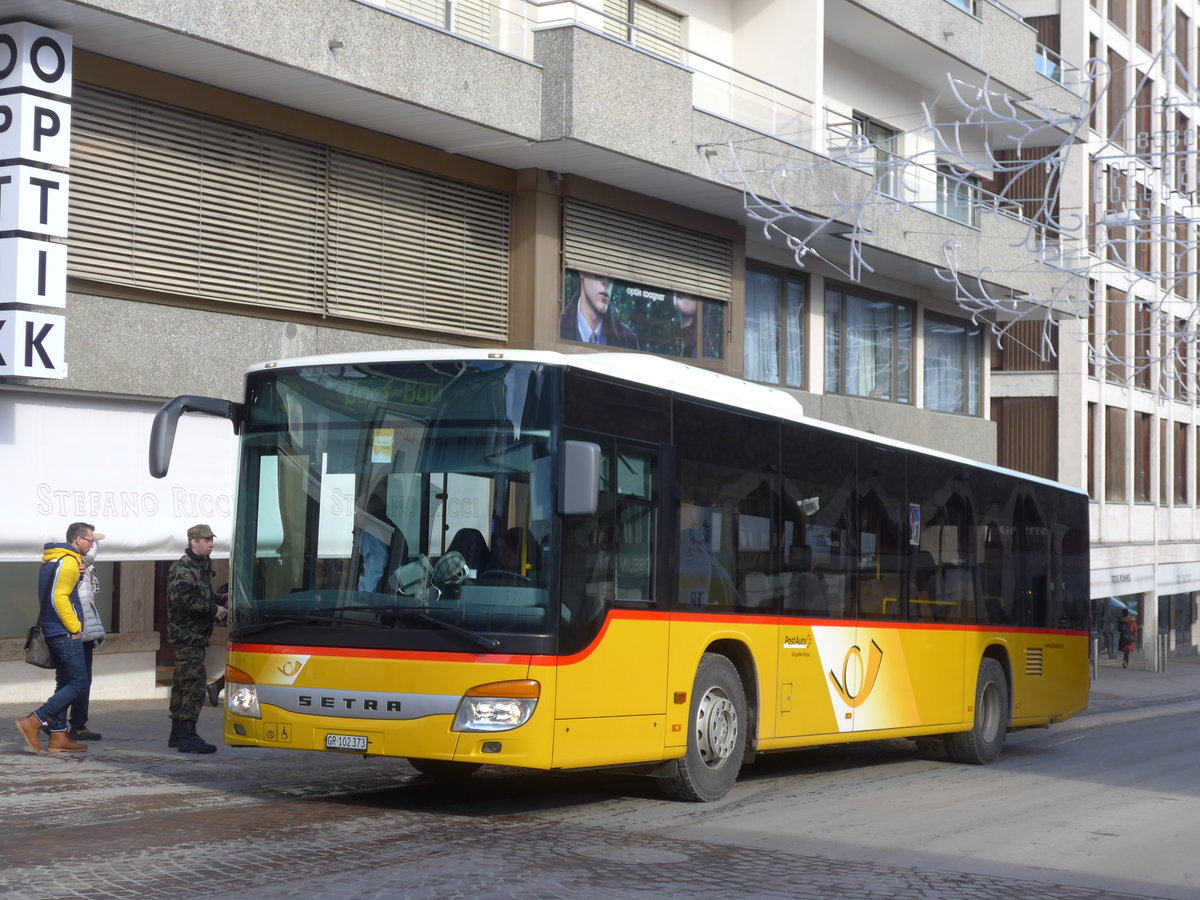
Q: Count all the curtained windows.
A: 3